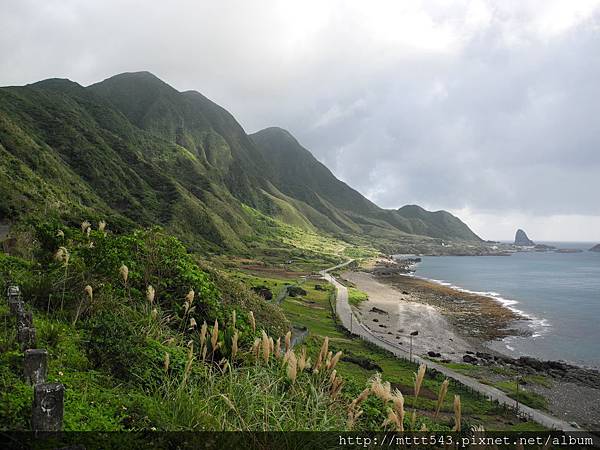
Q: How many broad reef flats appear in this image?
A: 1